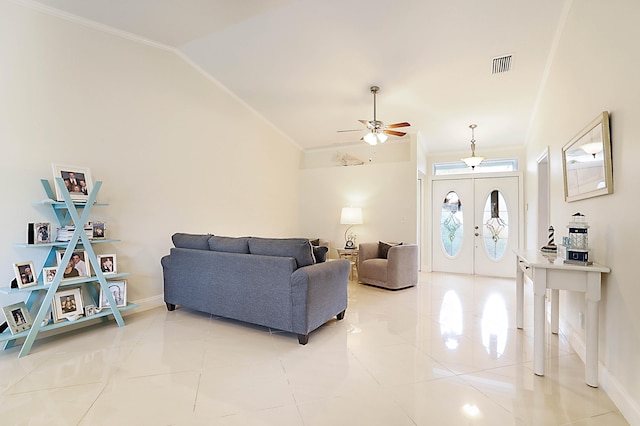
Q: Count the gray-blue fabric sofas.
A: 1